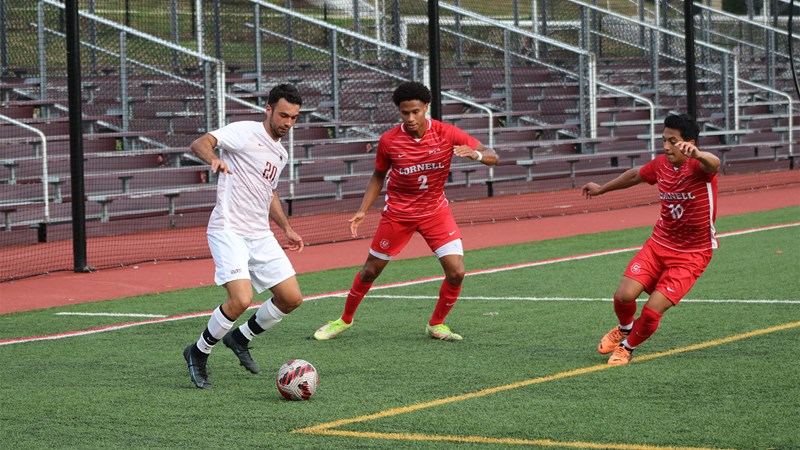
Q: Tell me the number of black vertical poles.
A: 3